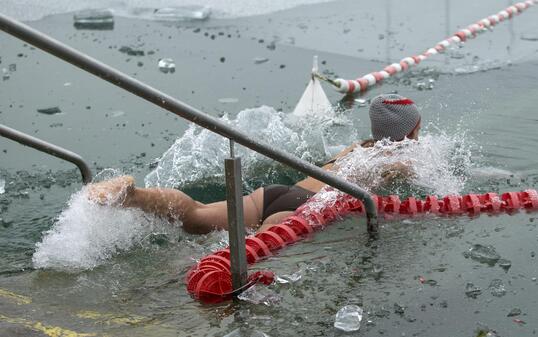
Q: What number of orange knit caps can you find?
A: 0